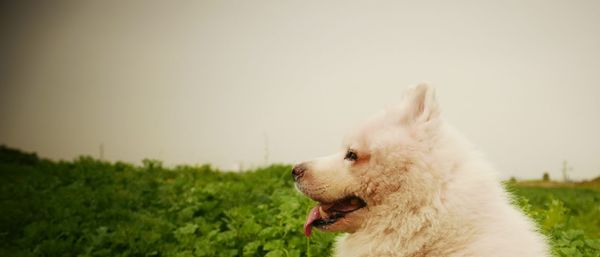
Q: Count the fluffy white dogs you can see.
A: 1